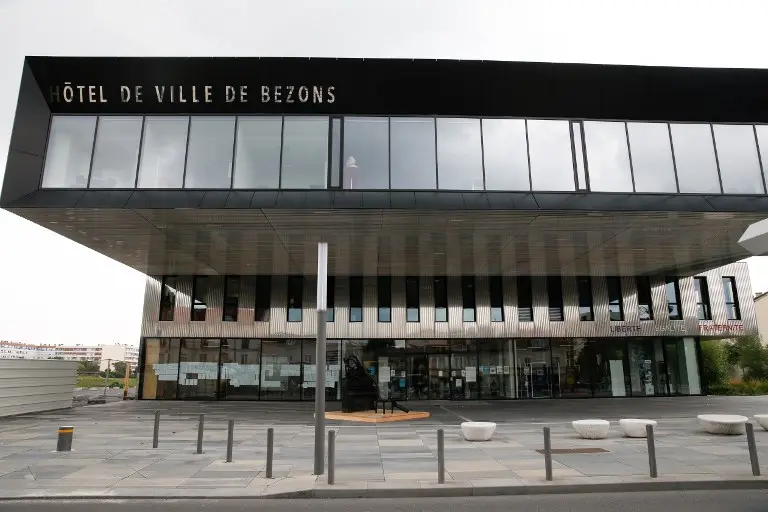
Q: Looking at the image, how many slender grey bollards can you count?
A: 9